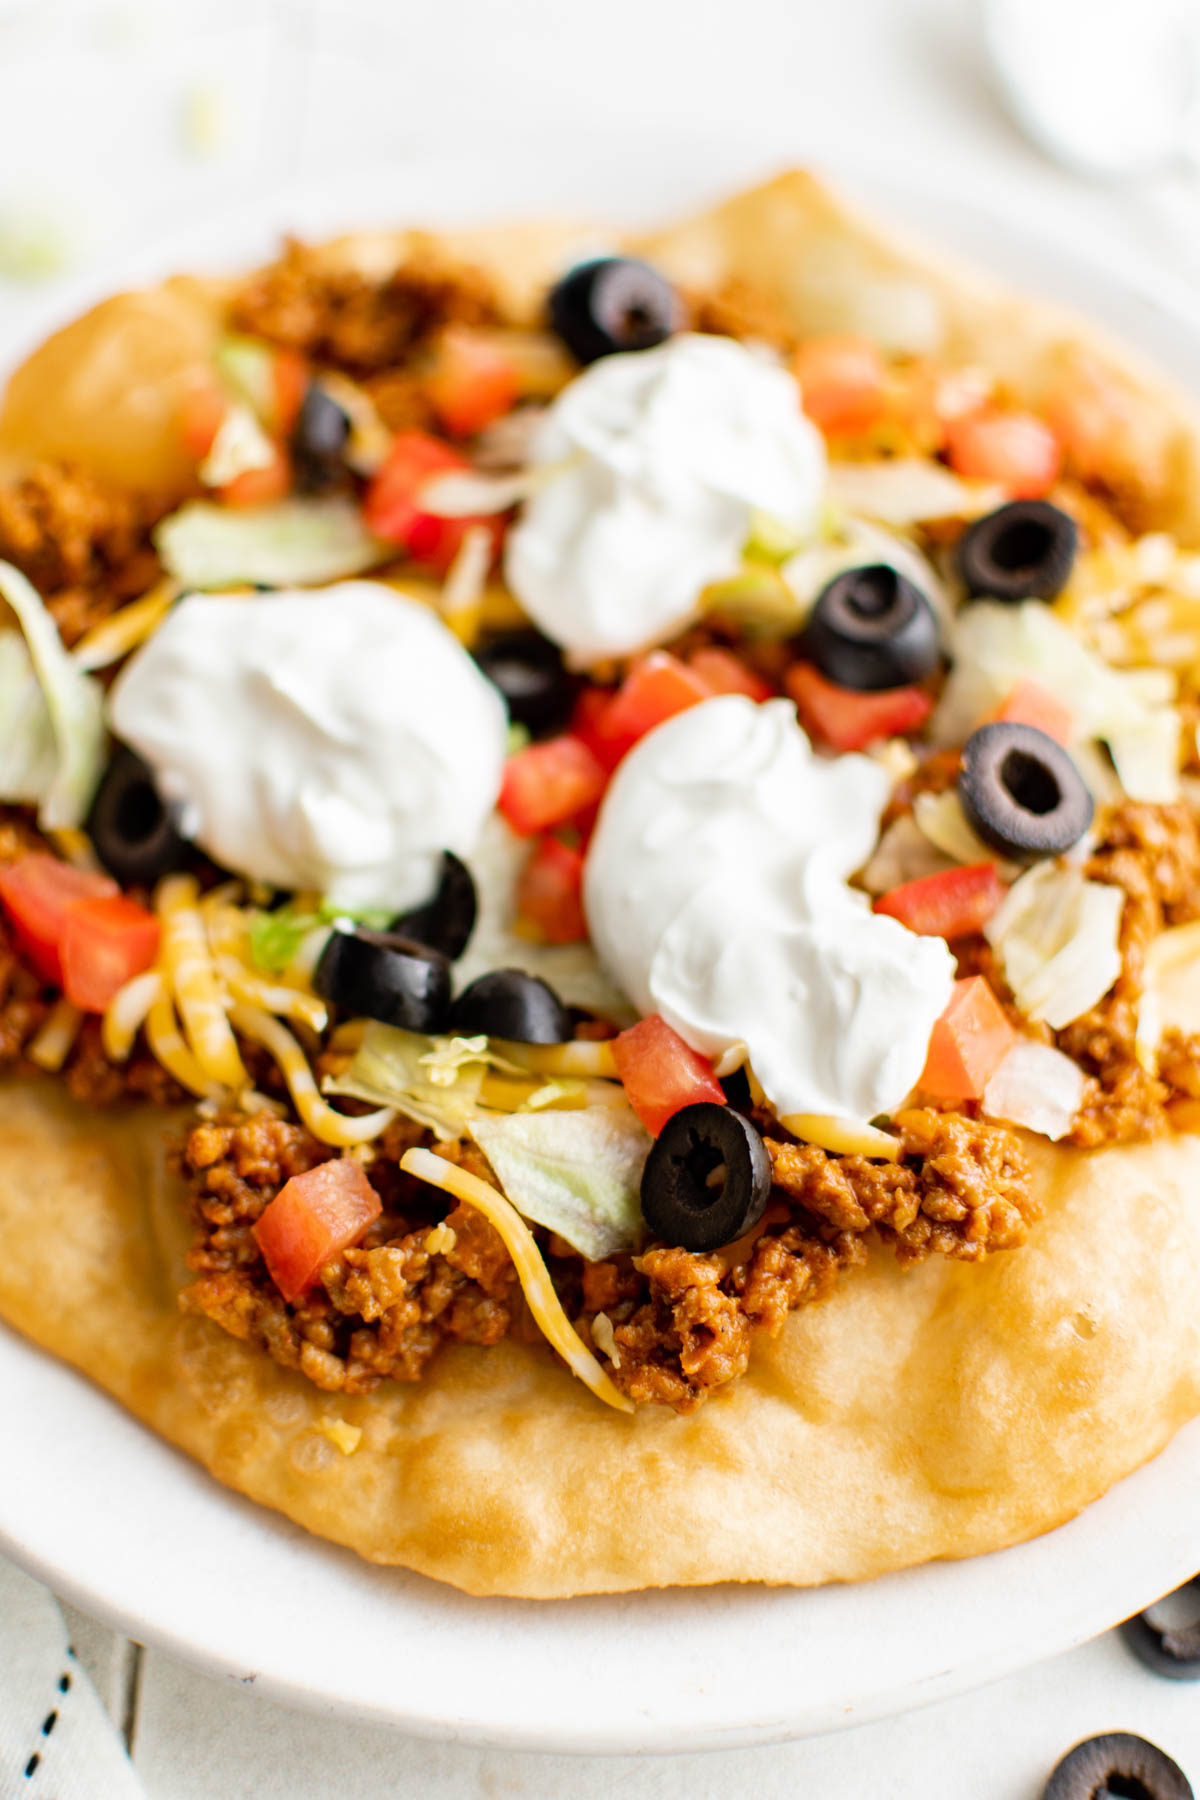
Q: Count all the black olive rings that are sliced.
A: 13